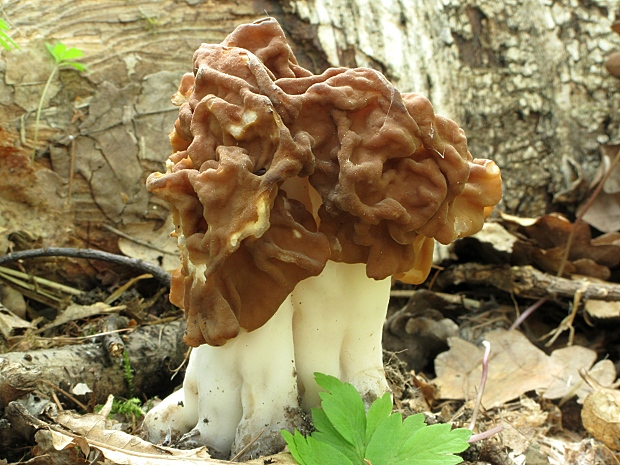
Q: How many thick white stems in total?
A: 2